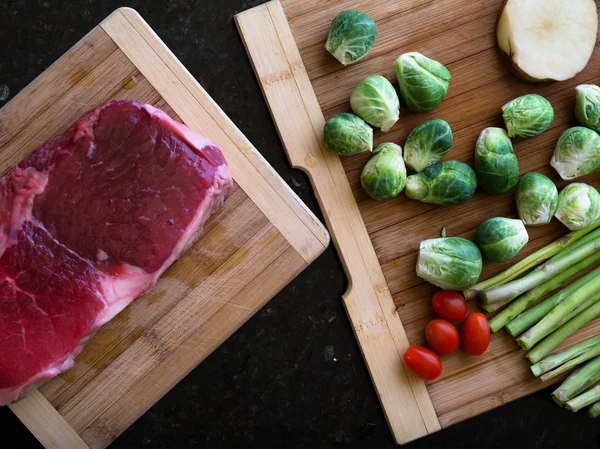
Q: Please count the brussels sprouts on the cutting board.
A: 15